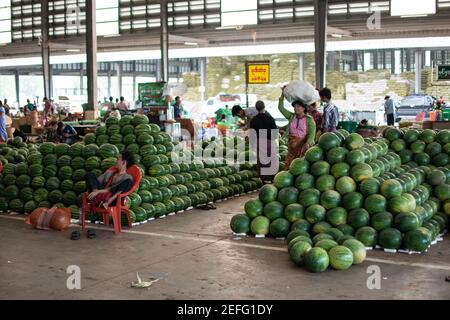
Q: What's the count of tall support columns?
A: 4